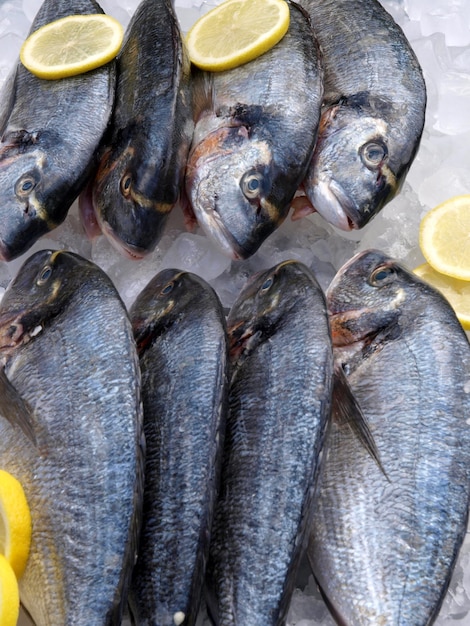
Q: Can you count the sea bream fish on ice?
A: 8